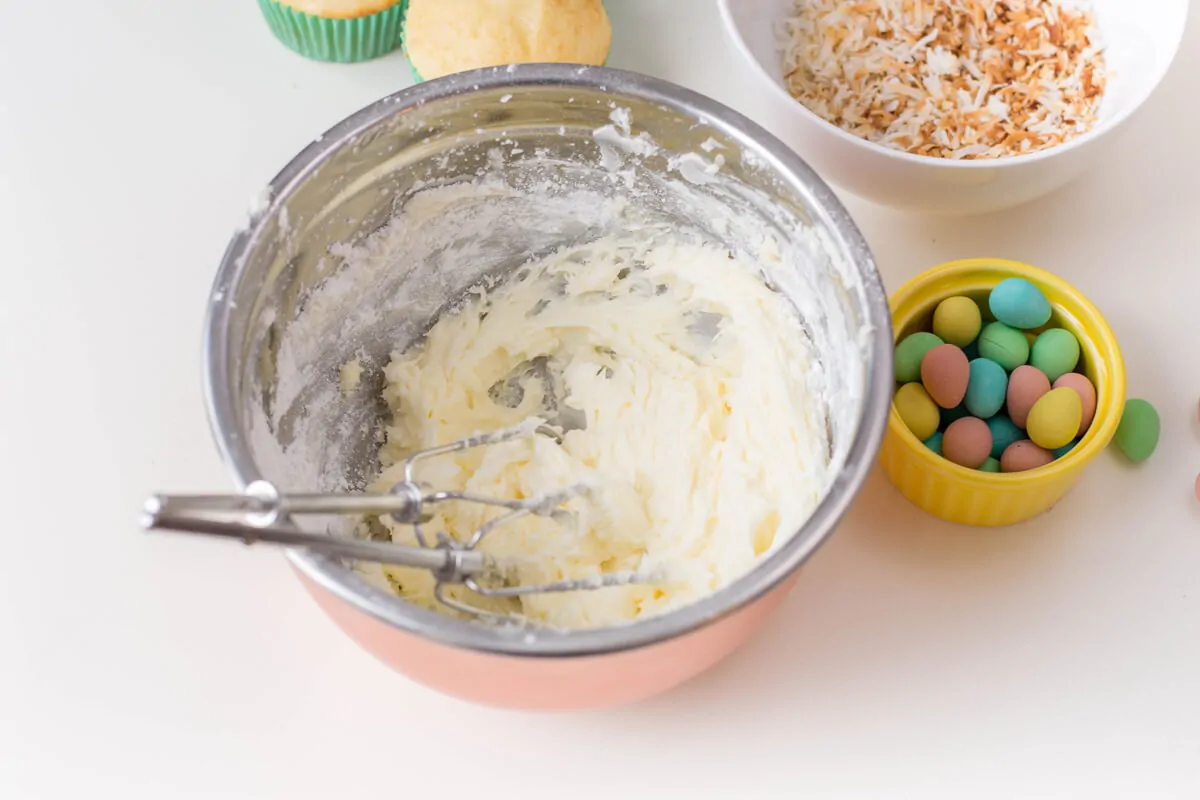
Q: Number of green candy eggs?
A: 5